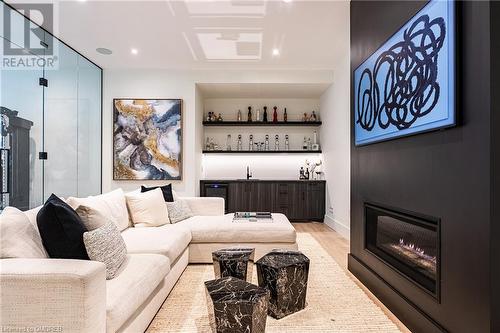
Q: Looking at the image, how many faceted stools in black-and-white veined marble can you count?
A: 3